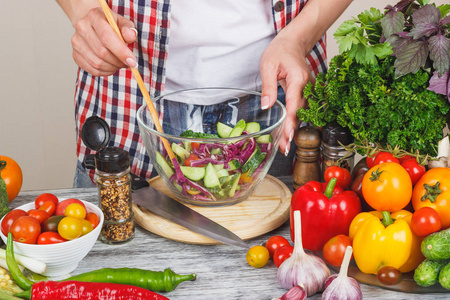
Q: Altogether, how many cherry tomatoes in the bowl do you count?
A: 12